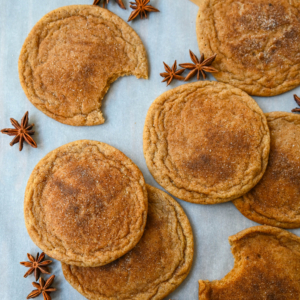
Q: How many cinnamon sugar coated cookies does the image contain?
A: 7